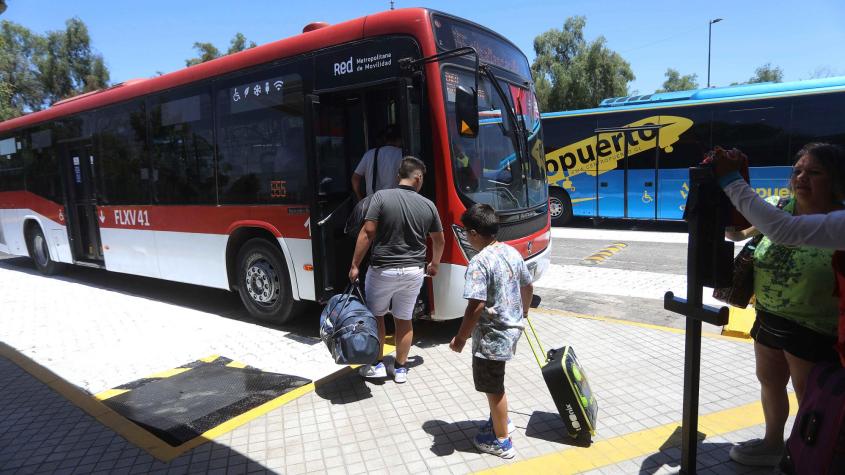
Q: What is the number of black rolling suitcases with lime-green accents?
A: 1